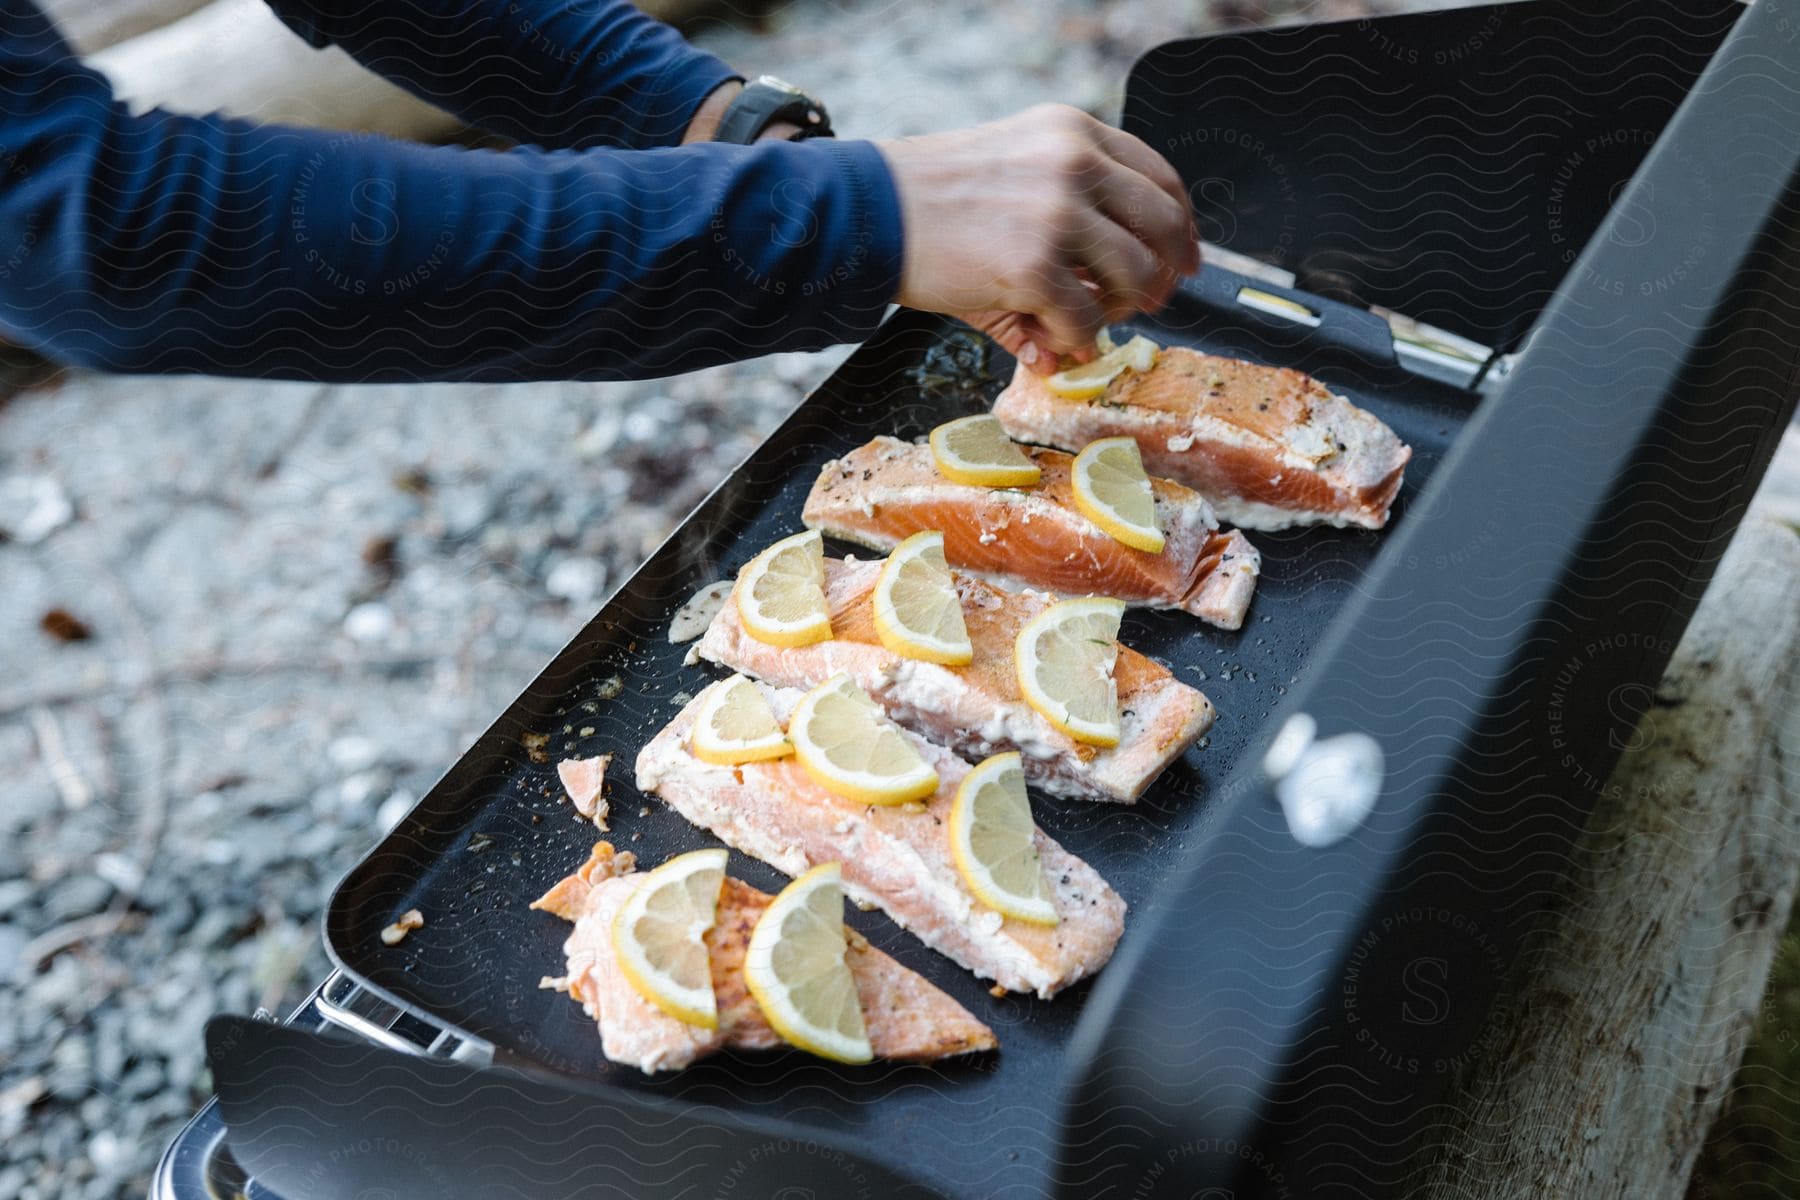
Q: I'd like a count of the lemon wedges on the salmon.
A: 11